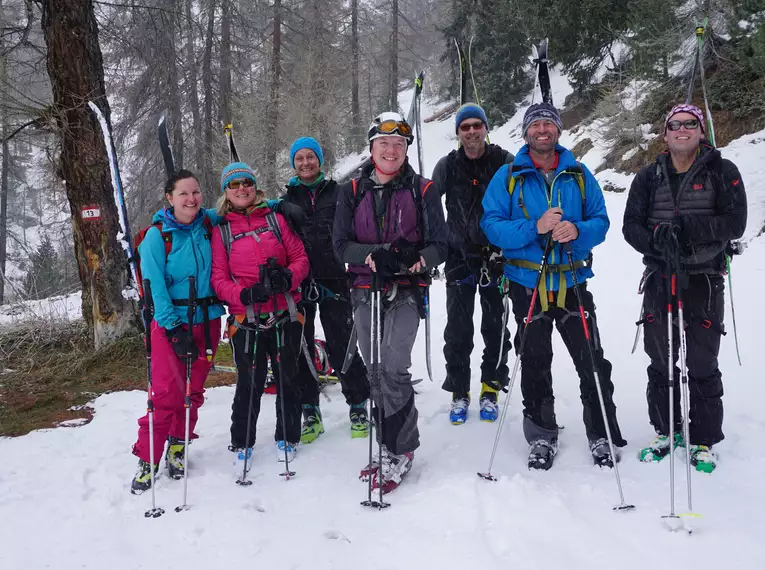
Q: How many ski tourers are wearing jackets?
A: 7